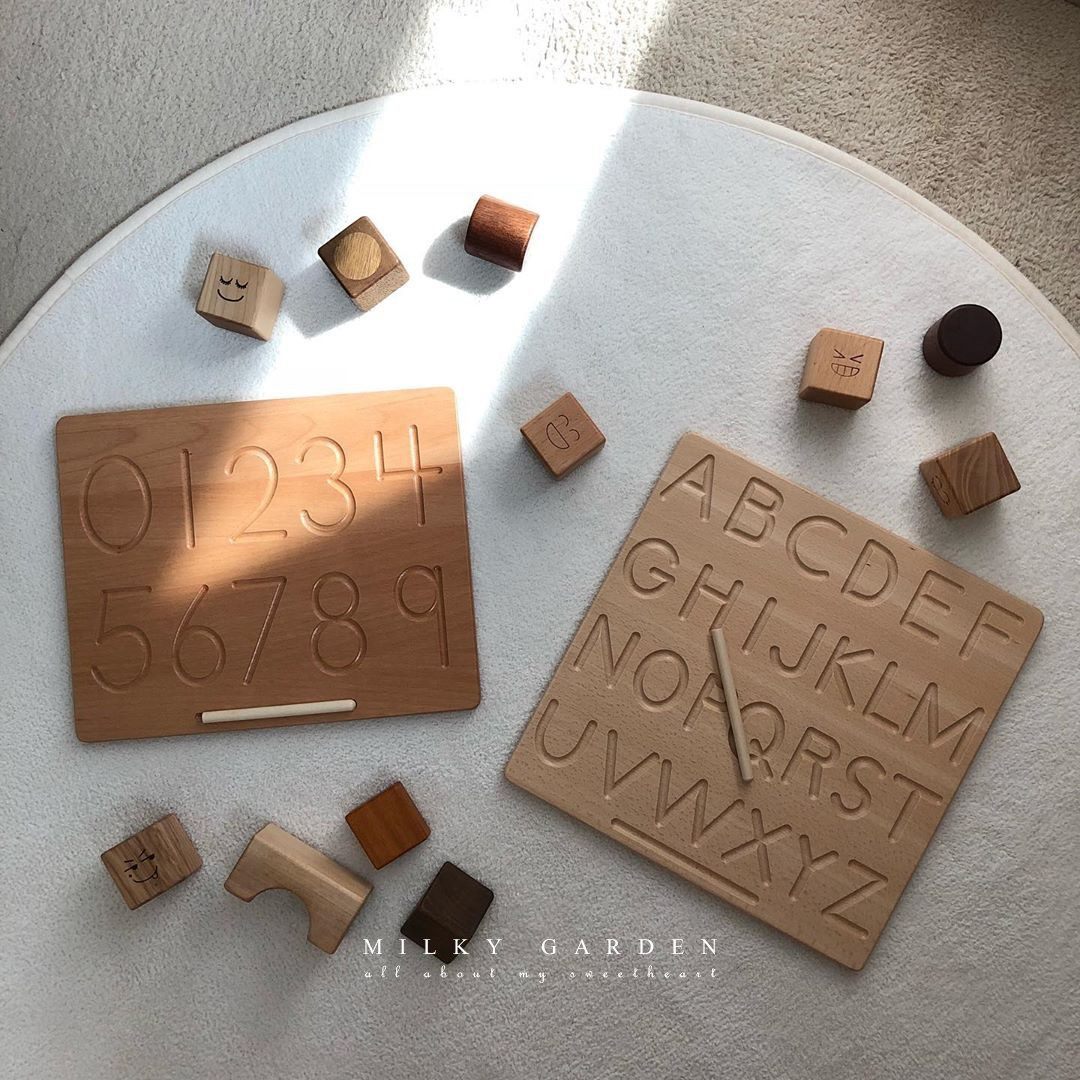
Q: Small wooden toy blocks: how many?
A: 11